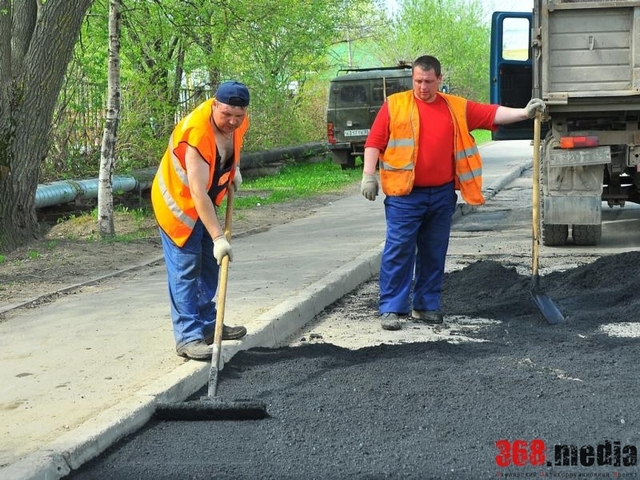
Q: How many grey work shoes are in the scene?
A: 4